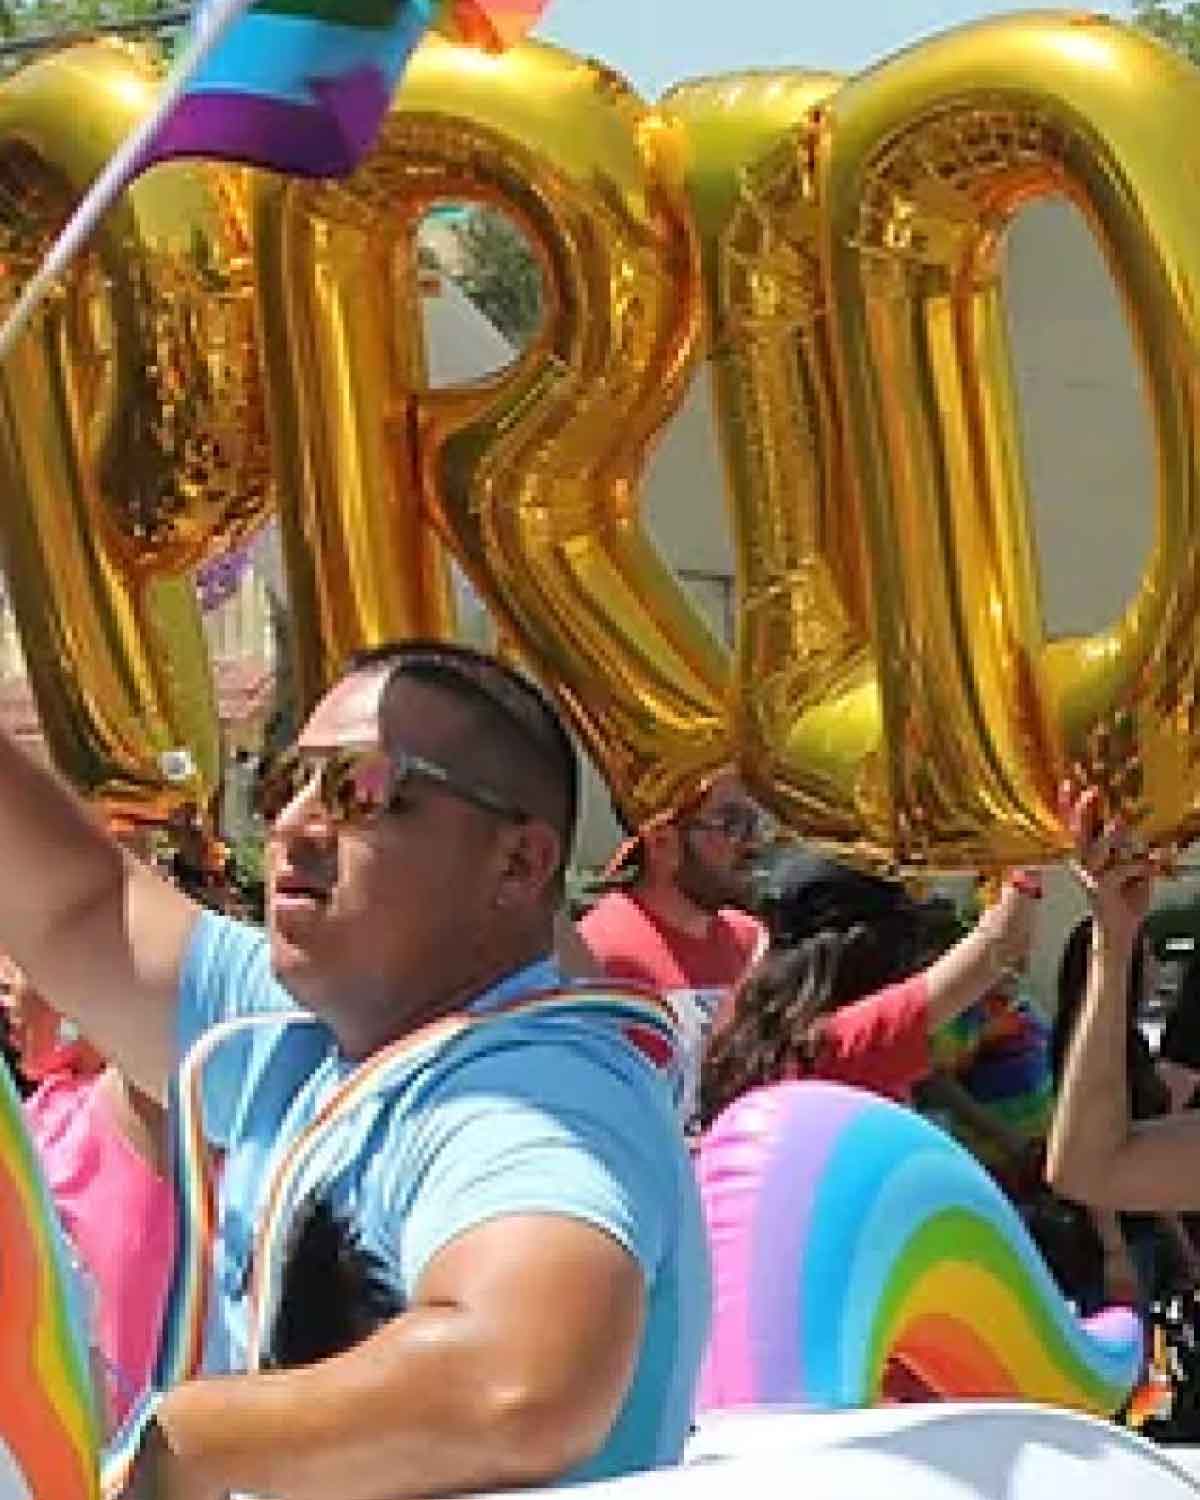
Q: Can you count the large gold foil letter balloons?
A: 4